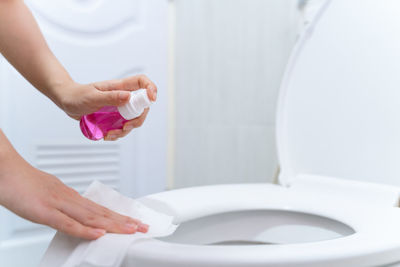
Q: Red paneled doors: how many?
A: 0